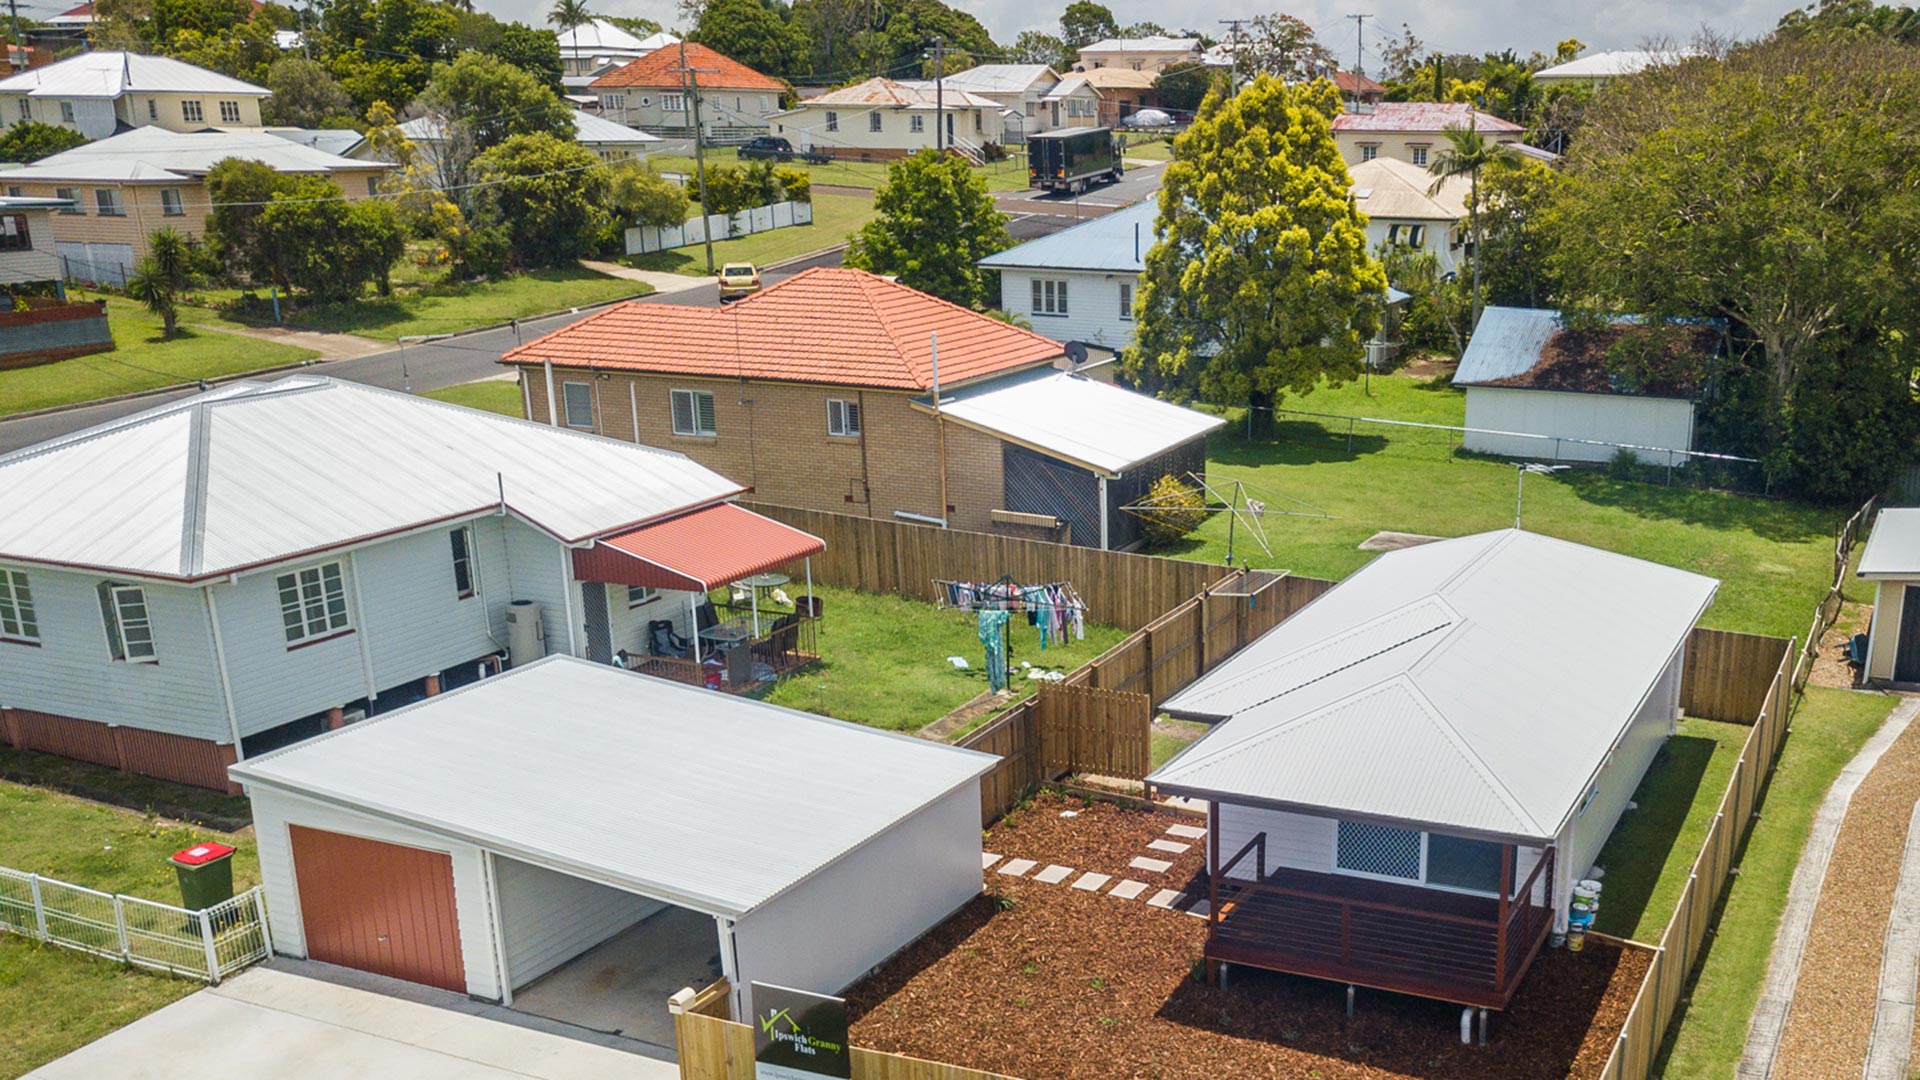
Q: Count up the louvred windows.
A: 2